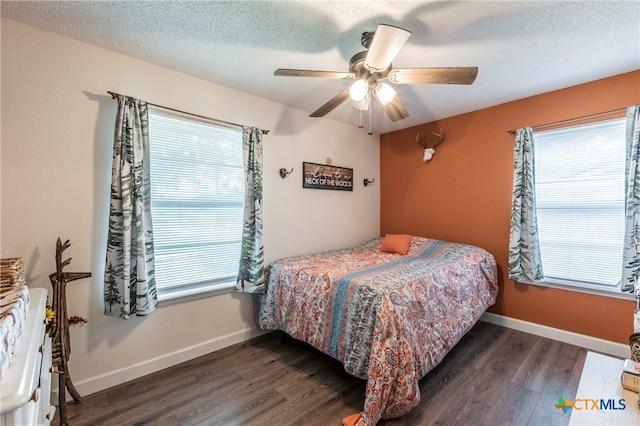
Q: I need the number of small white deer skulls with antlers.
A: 1